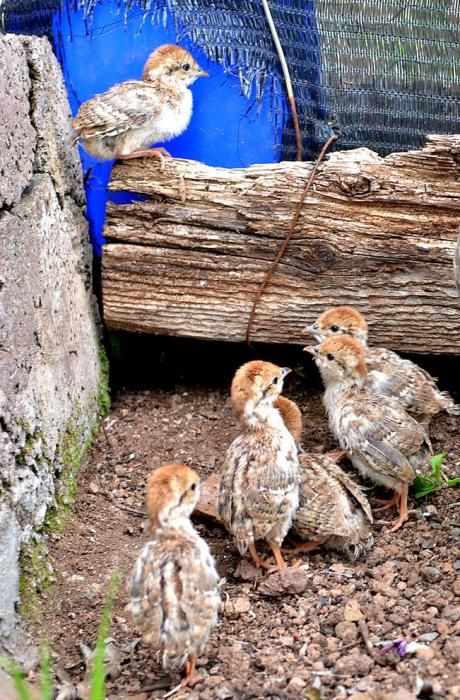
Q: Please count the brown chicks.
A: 6